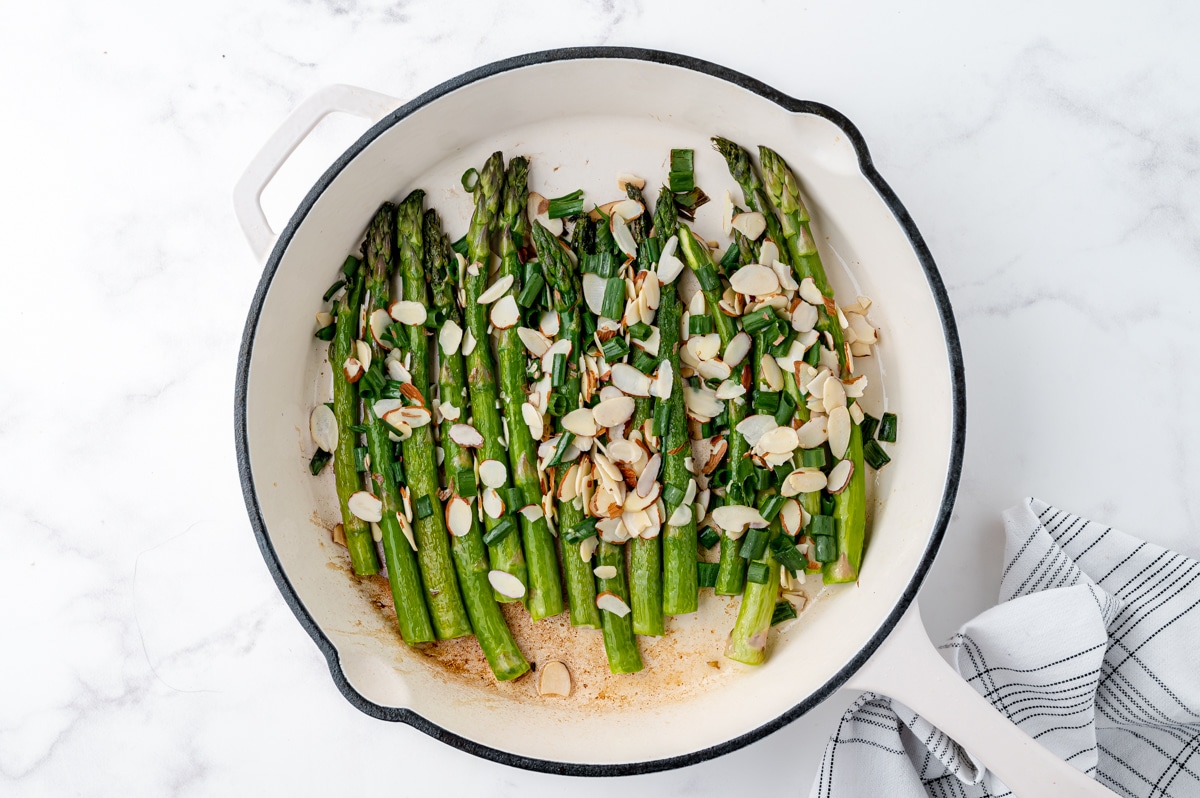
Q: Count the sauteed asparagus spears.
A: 14